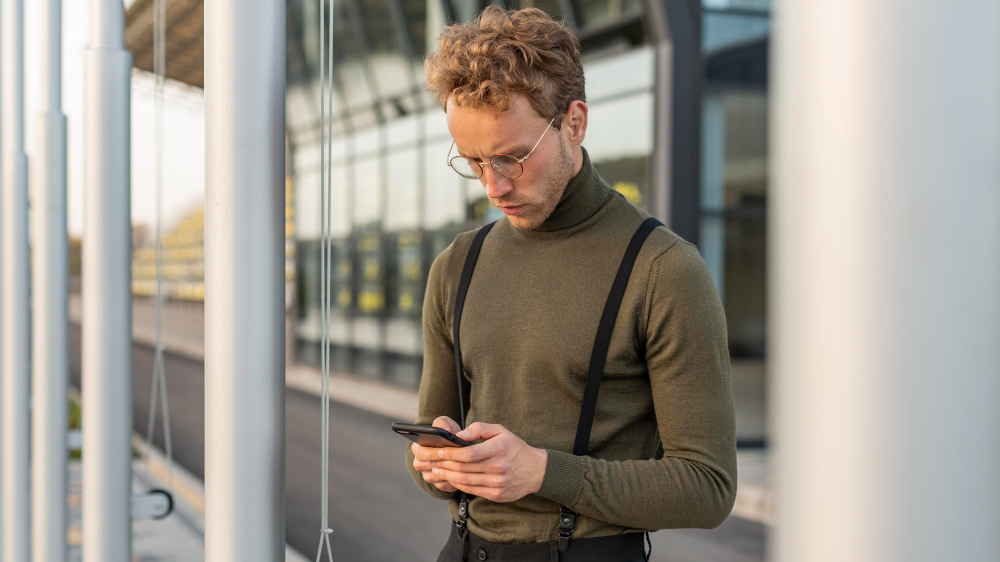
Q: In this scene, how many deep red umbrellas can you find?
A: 0